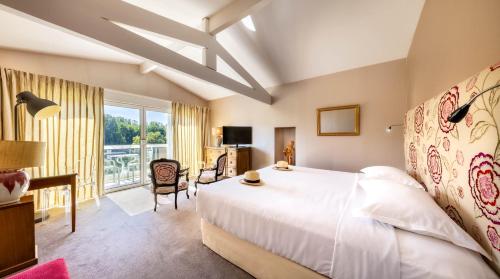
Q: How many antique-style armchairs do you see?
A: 2